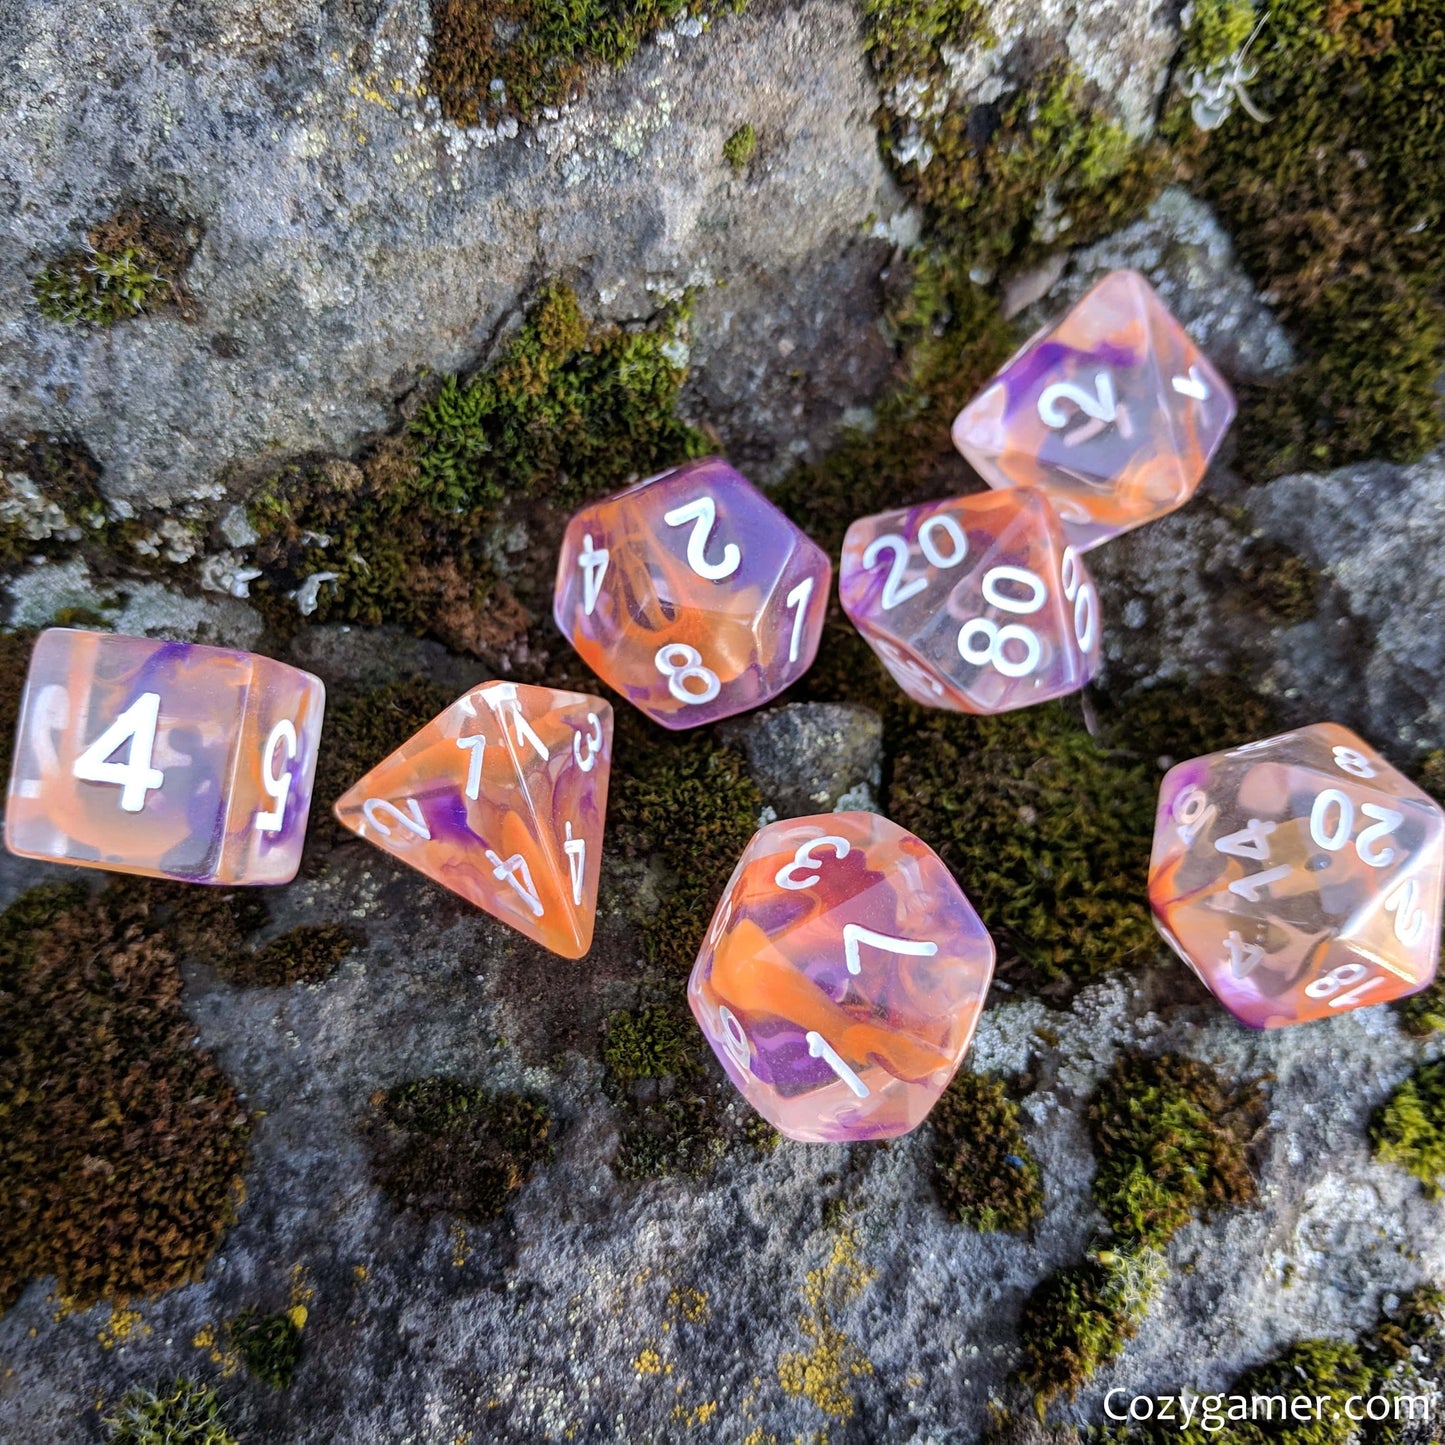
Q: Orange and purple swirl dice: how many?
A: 7